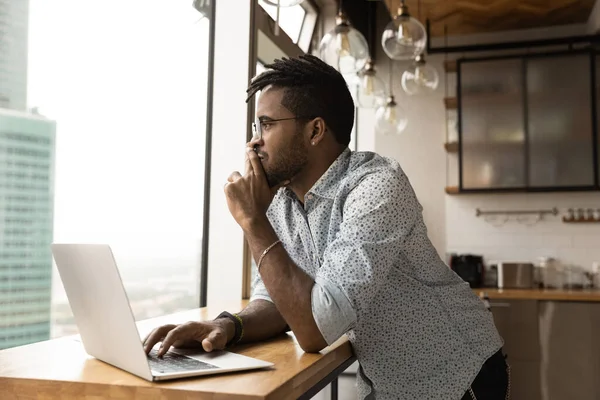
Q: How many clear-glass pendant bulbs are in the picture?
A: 5